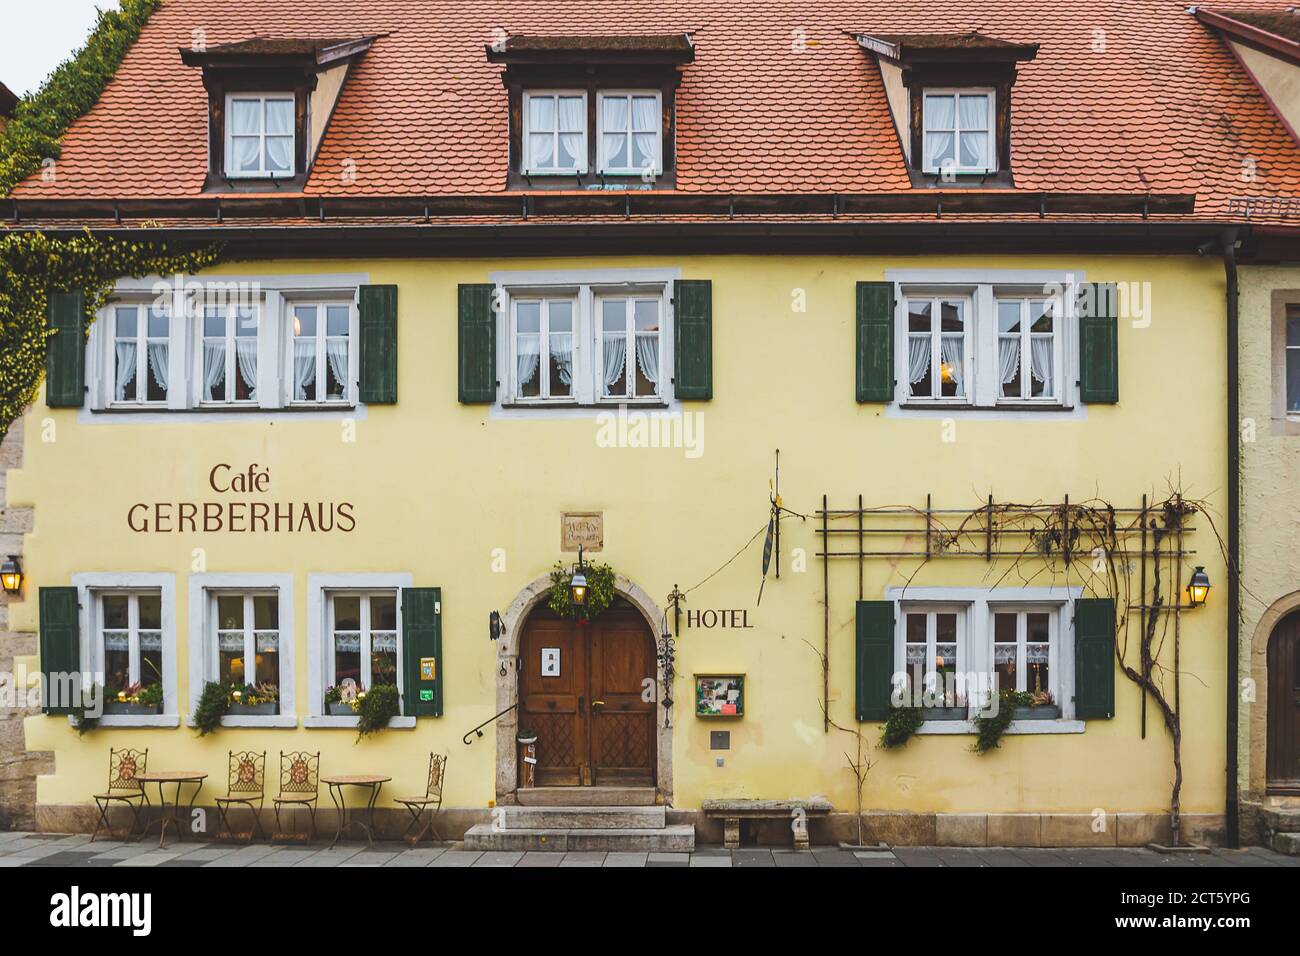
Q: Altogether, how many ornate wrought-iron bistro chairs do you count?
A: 4